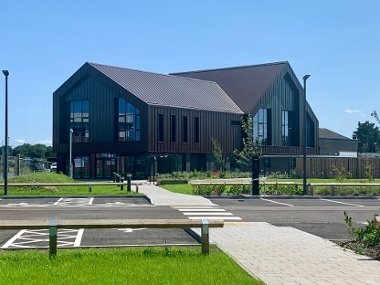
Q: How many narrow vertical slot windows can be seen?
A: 4